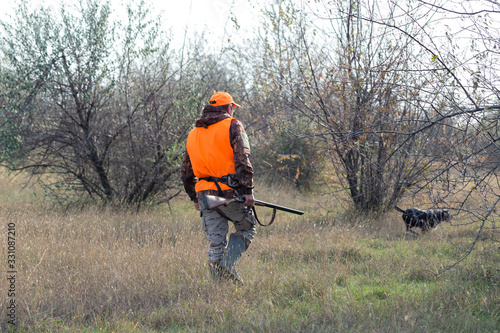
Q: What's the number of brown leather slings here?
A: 1